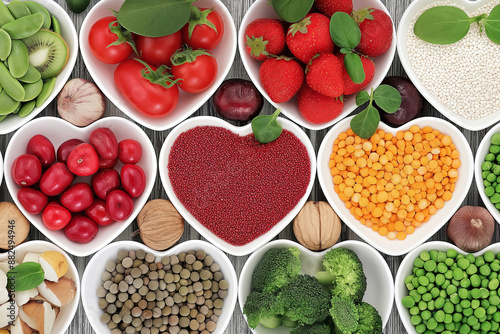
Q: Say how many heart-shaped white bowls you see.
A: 12